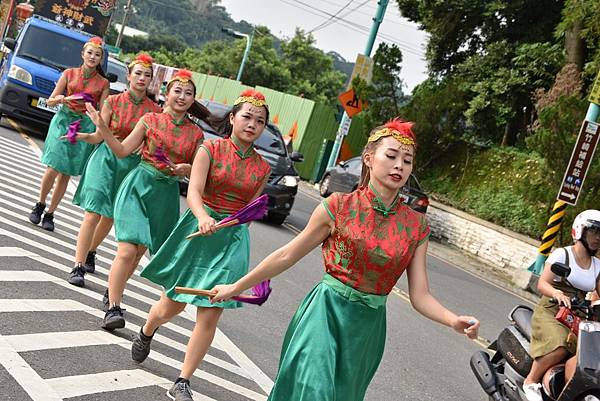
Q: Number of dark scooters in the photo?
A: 1